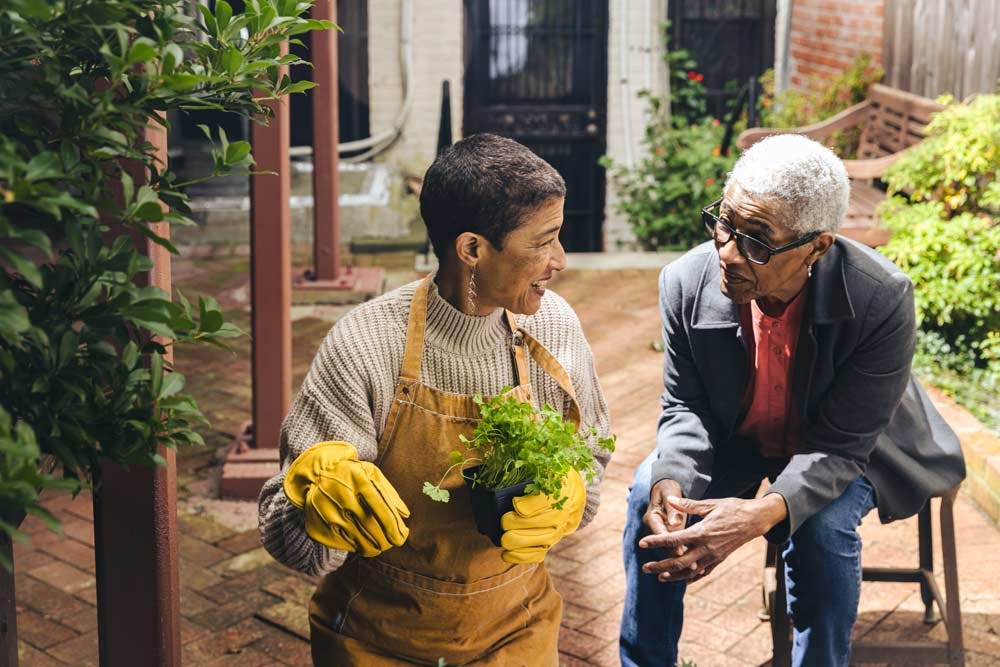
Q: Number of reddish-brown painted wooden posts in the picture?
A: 3